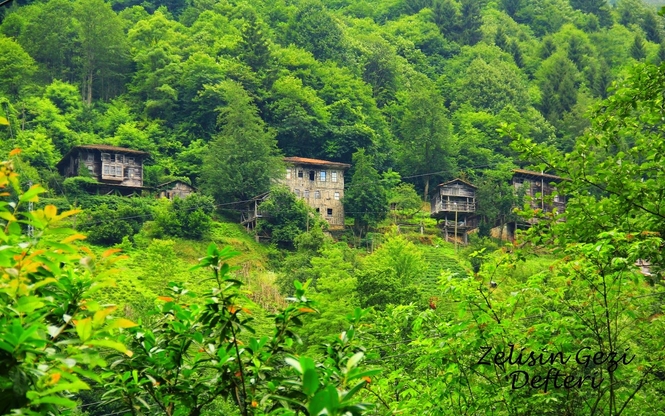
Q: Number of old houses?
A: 5